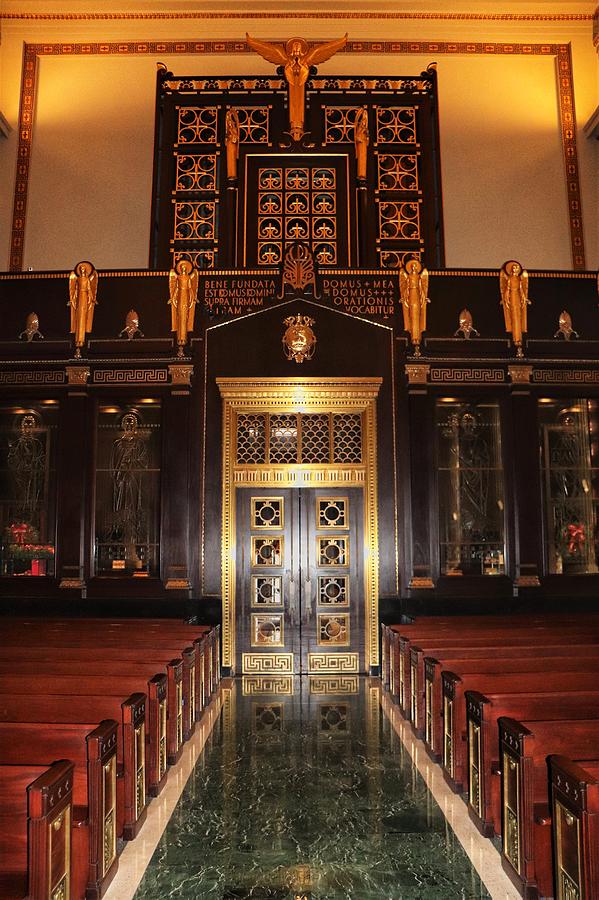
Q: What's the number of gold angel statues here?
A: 7